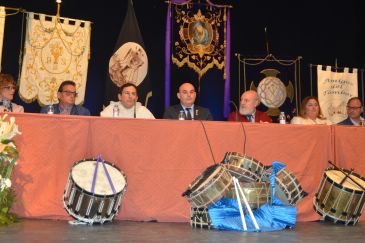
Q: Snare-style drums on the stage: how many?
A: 7